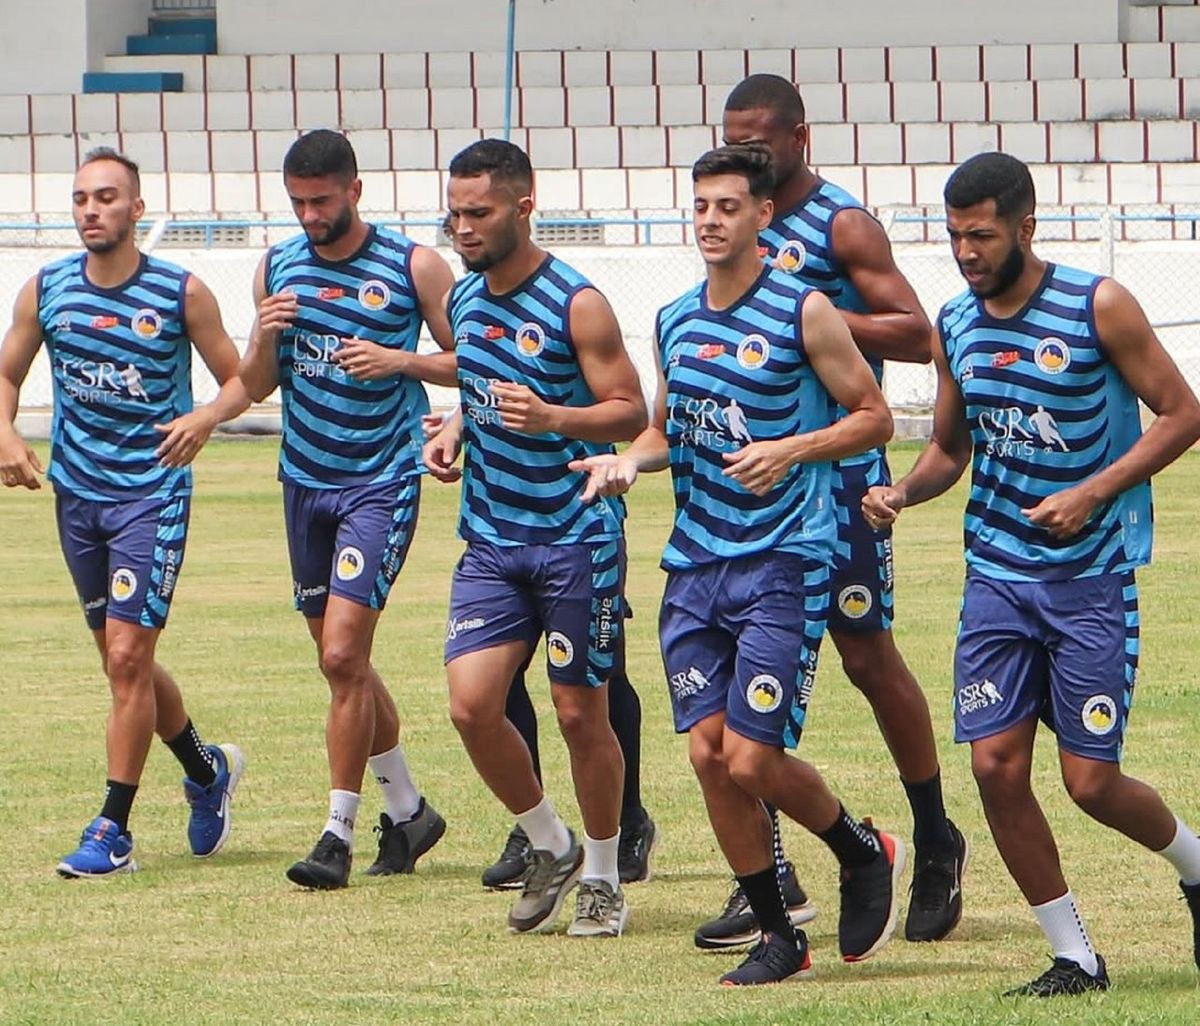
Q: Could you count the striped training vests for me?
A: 6